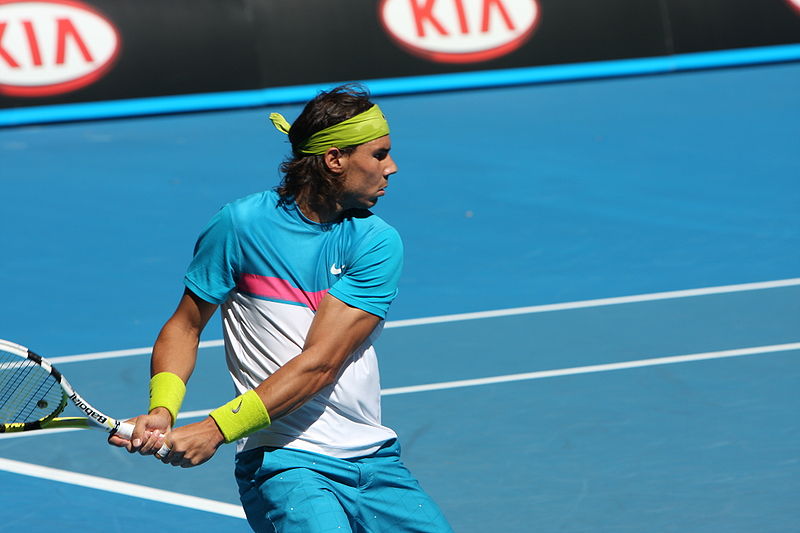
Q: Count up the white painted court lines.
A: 3